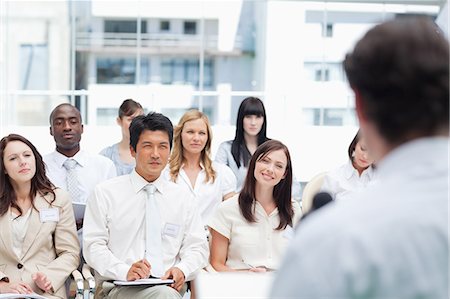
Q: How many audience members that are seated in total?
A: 8